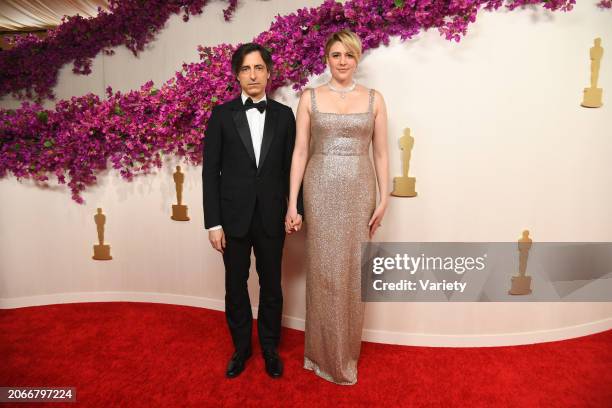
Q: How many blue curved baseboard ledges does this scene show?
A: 0